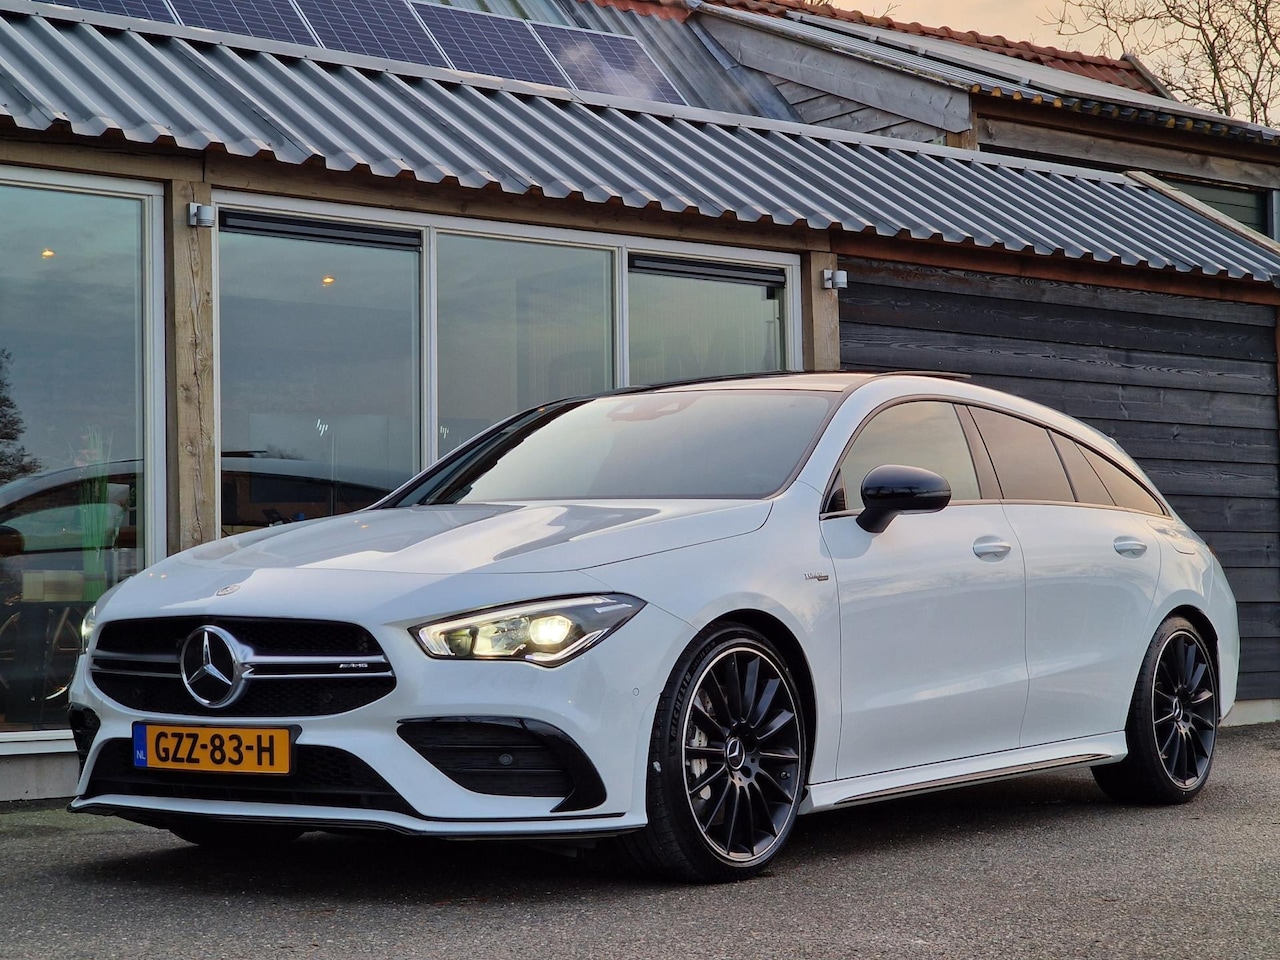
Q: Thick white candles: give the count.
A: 0